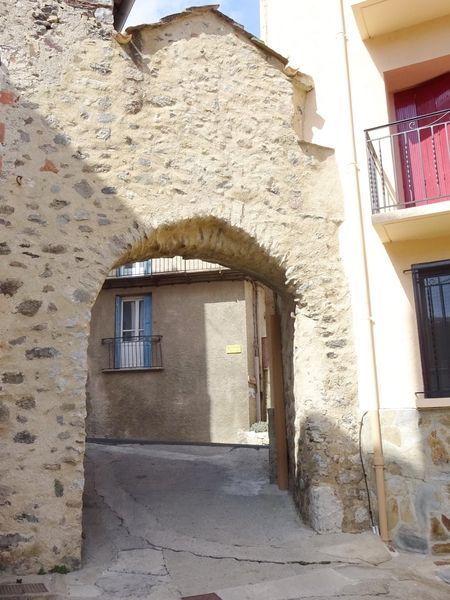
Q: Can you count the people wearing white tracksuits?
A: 0